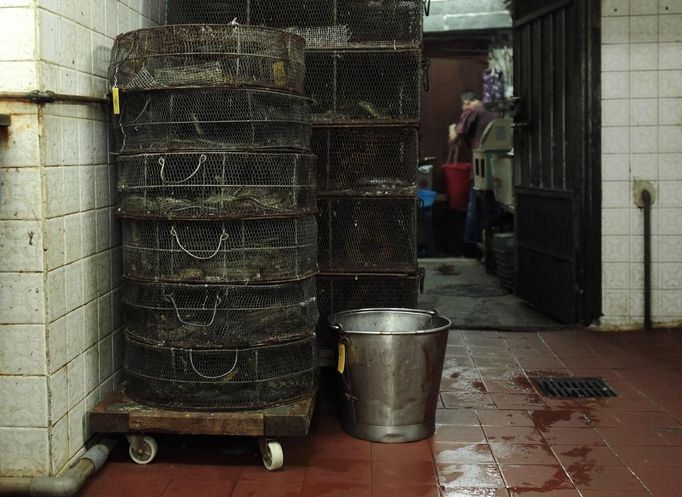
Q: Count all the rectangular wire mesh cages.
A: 5